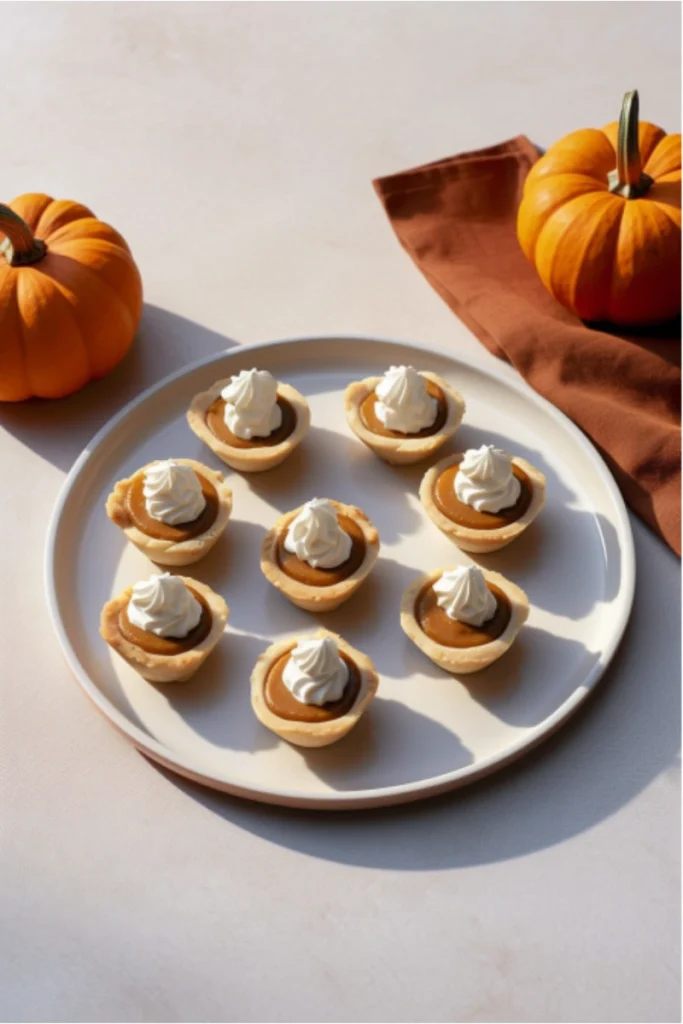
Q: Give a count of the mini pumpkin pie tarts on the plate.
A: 8